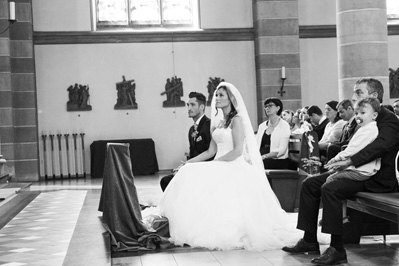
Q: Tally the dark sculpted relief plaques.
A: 5